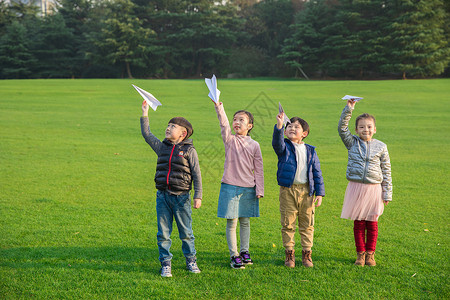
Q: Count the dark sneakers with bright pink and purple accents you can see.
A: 2